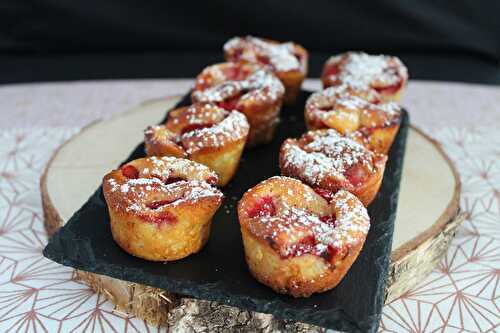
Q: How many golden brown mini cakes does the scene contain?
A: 8